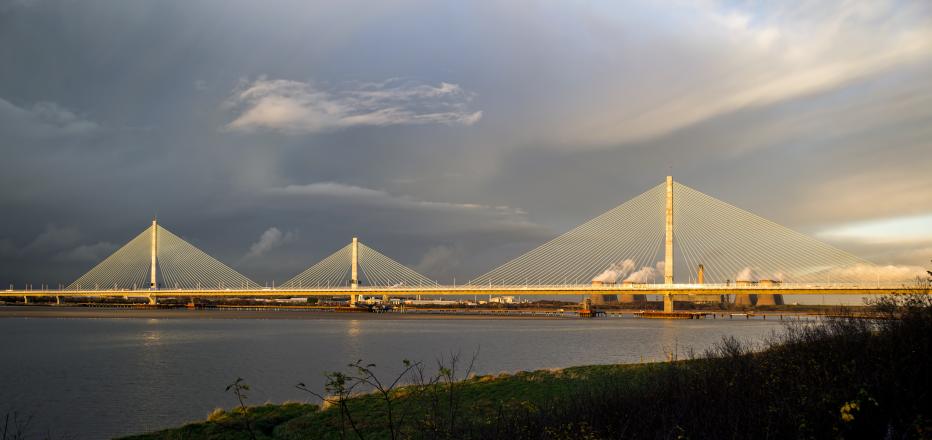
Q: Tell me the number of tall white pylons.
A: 3